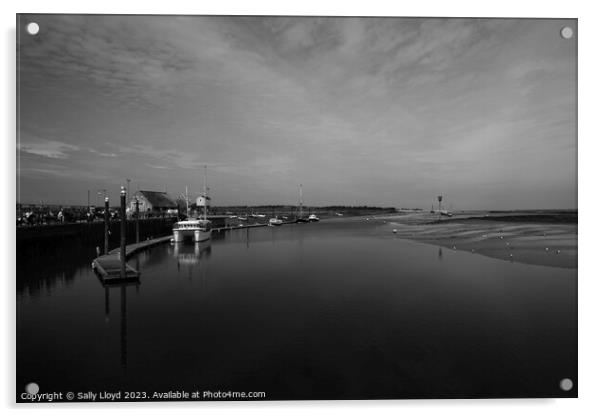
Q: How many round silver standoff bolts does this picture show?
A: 4